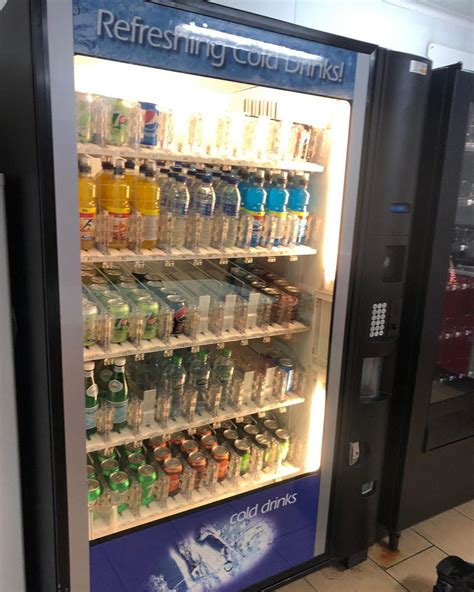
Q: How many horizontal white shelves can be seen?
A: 5